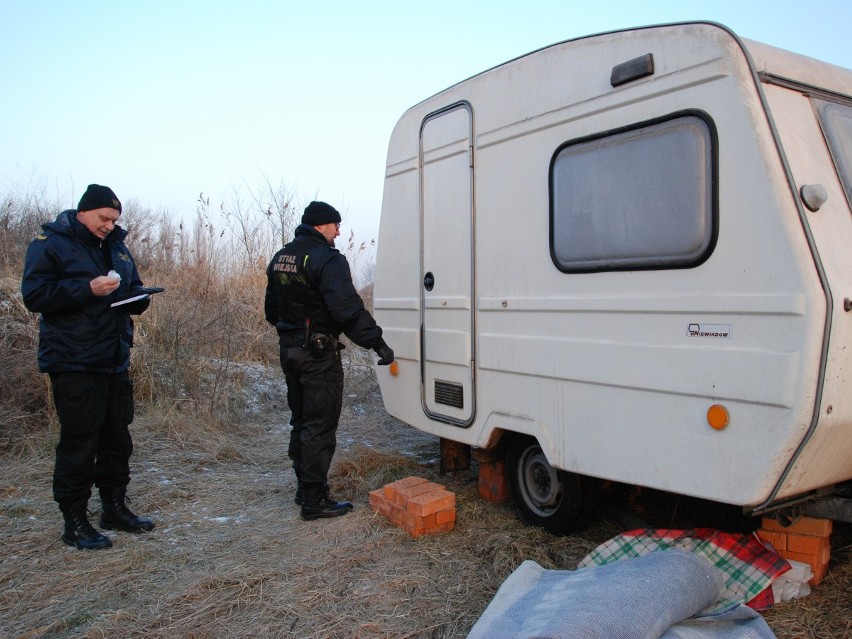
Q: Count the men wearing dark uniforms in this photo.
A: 2